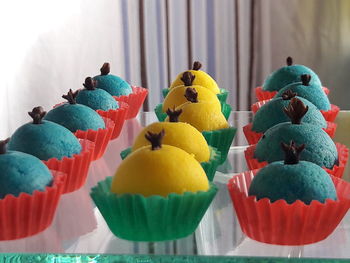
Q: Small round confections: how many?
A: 15